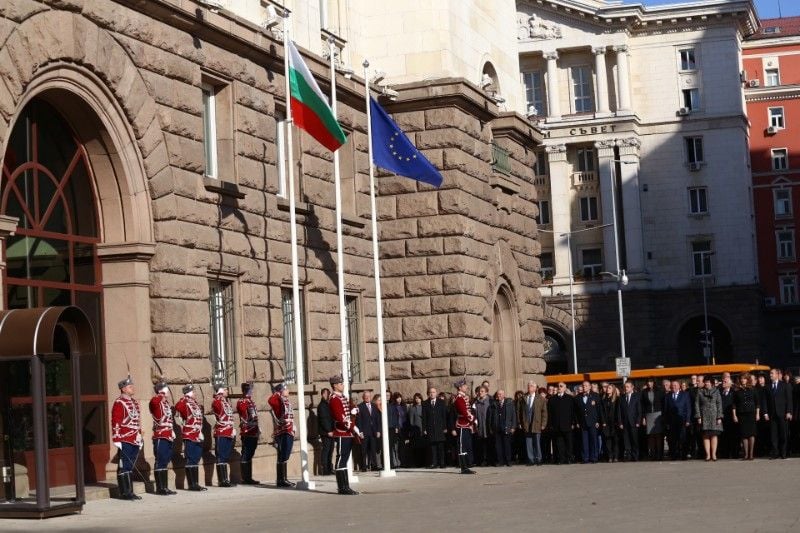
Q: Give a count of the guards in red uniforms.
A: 8